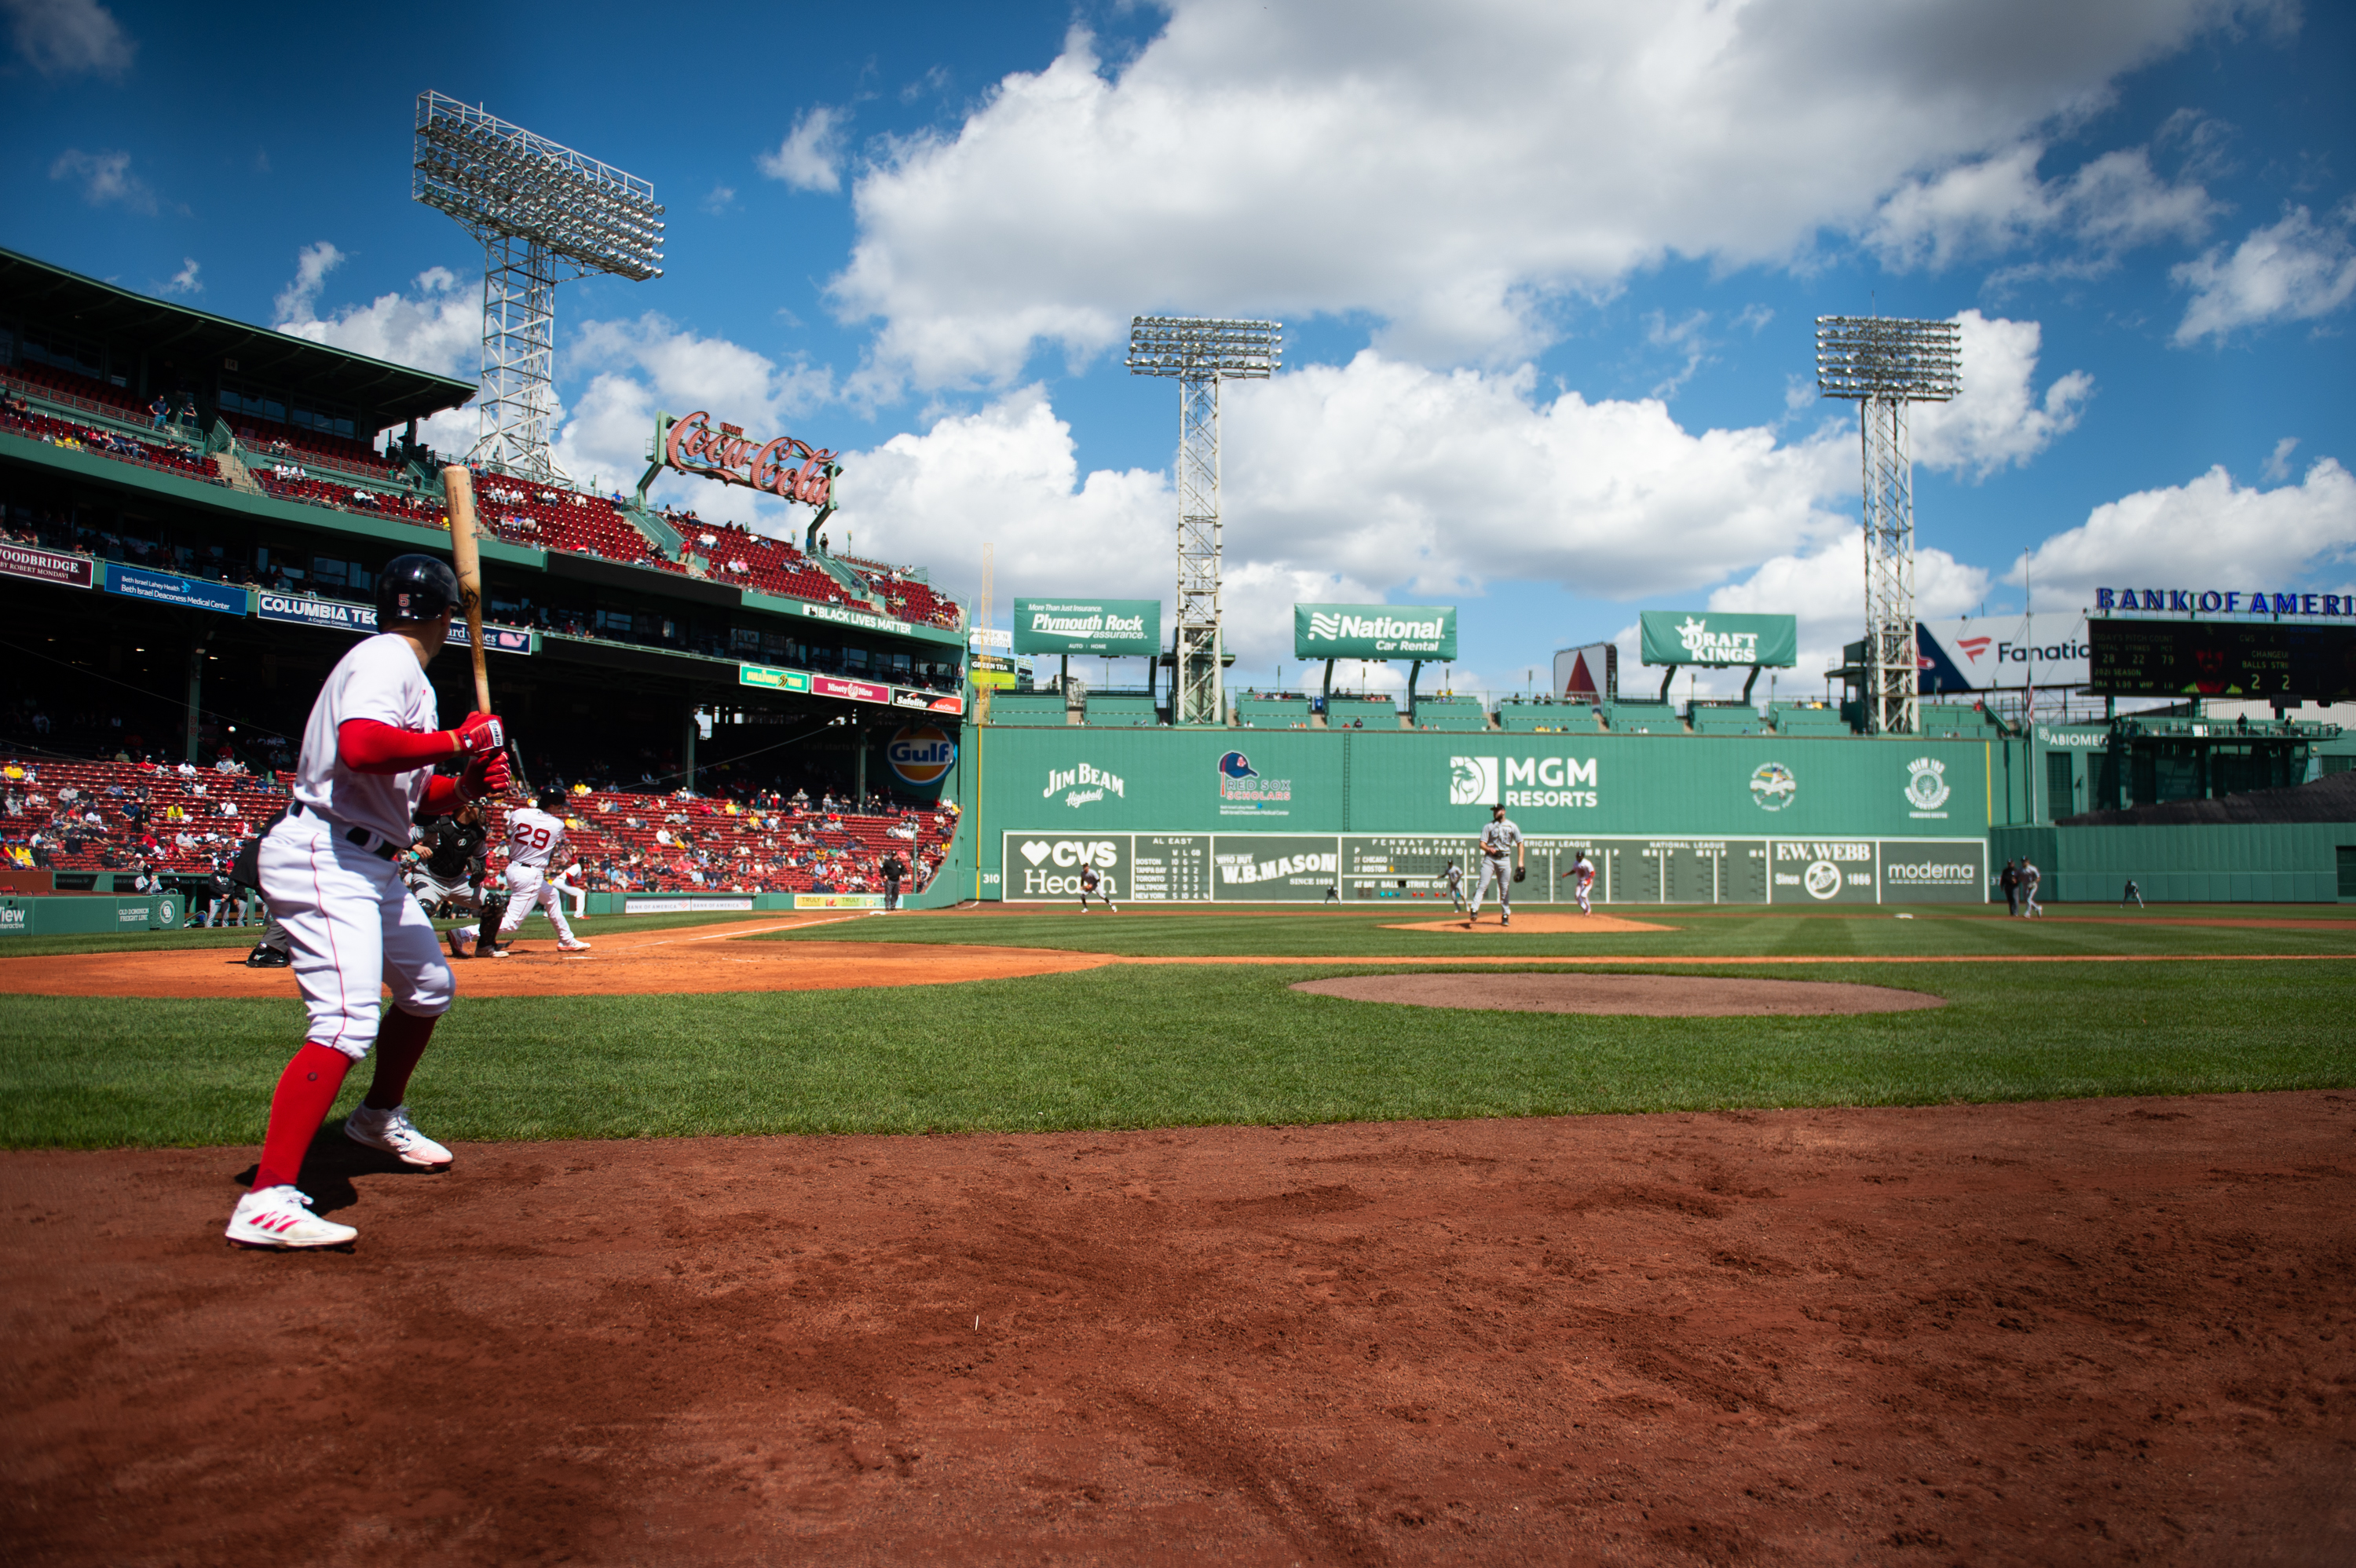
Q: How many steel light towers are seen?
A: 3